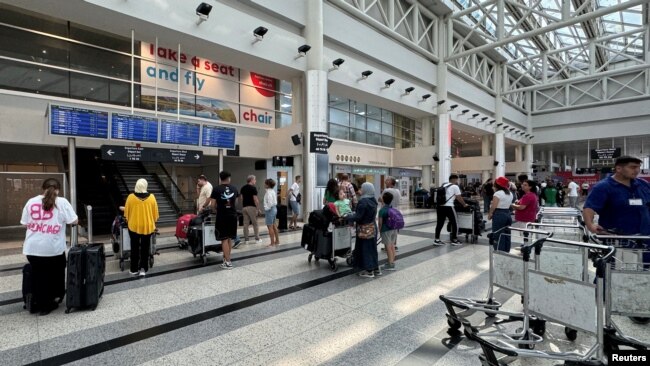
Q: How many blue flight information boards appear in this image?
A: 4